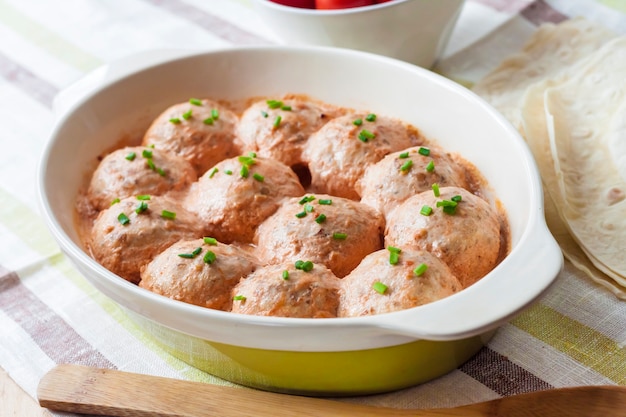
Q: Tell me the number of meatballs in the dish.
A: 12